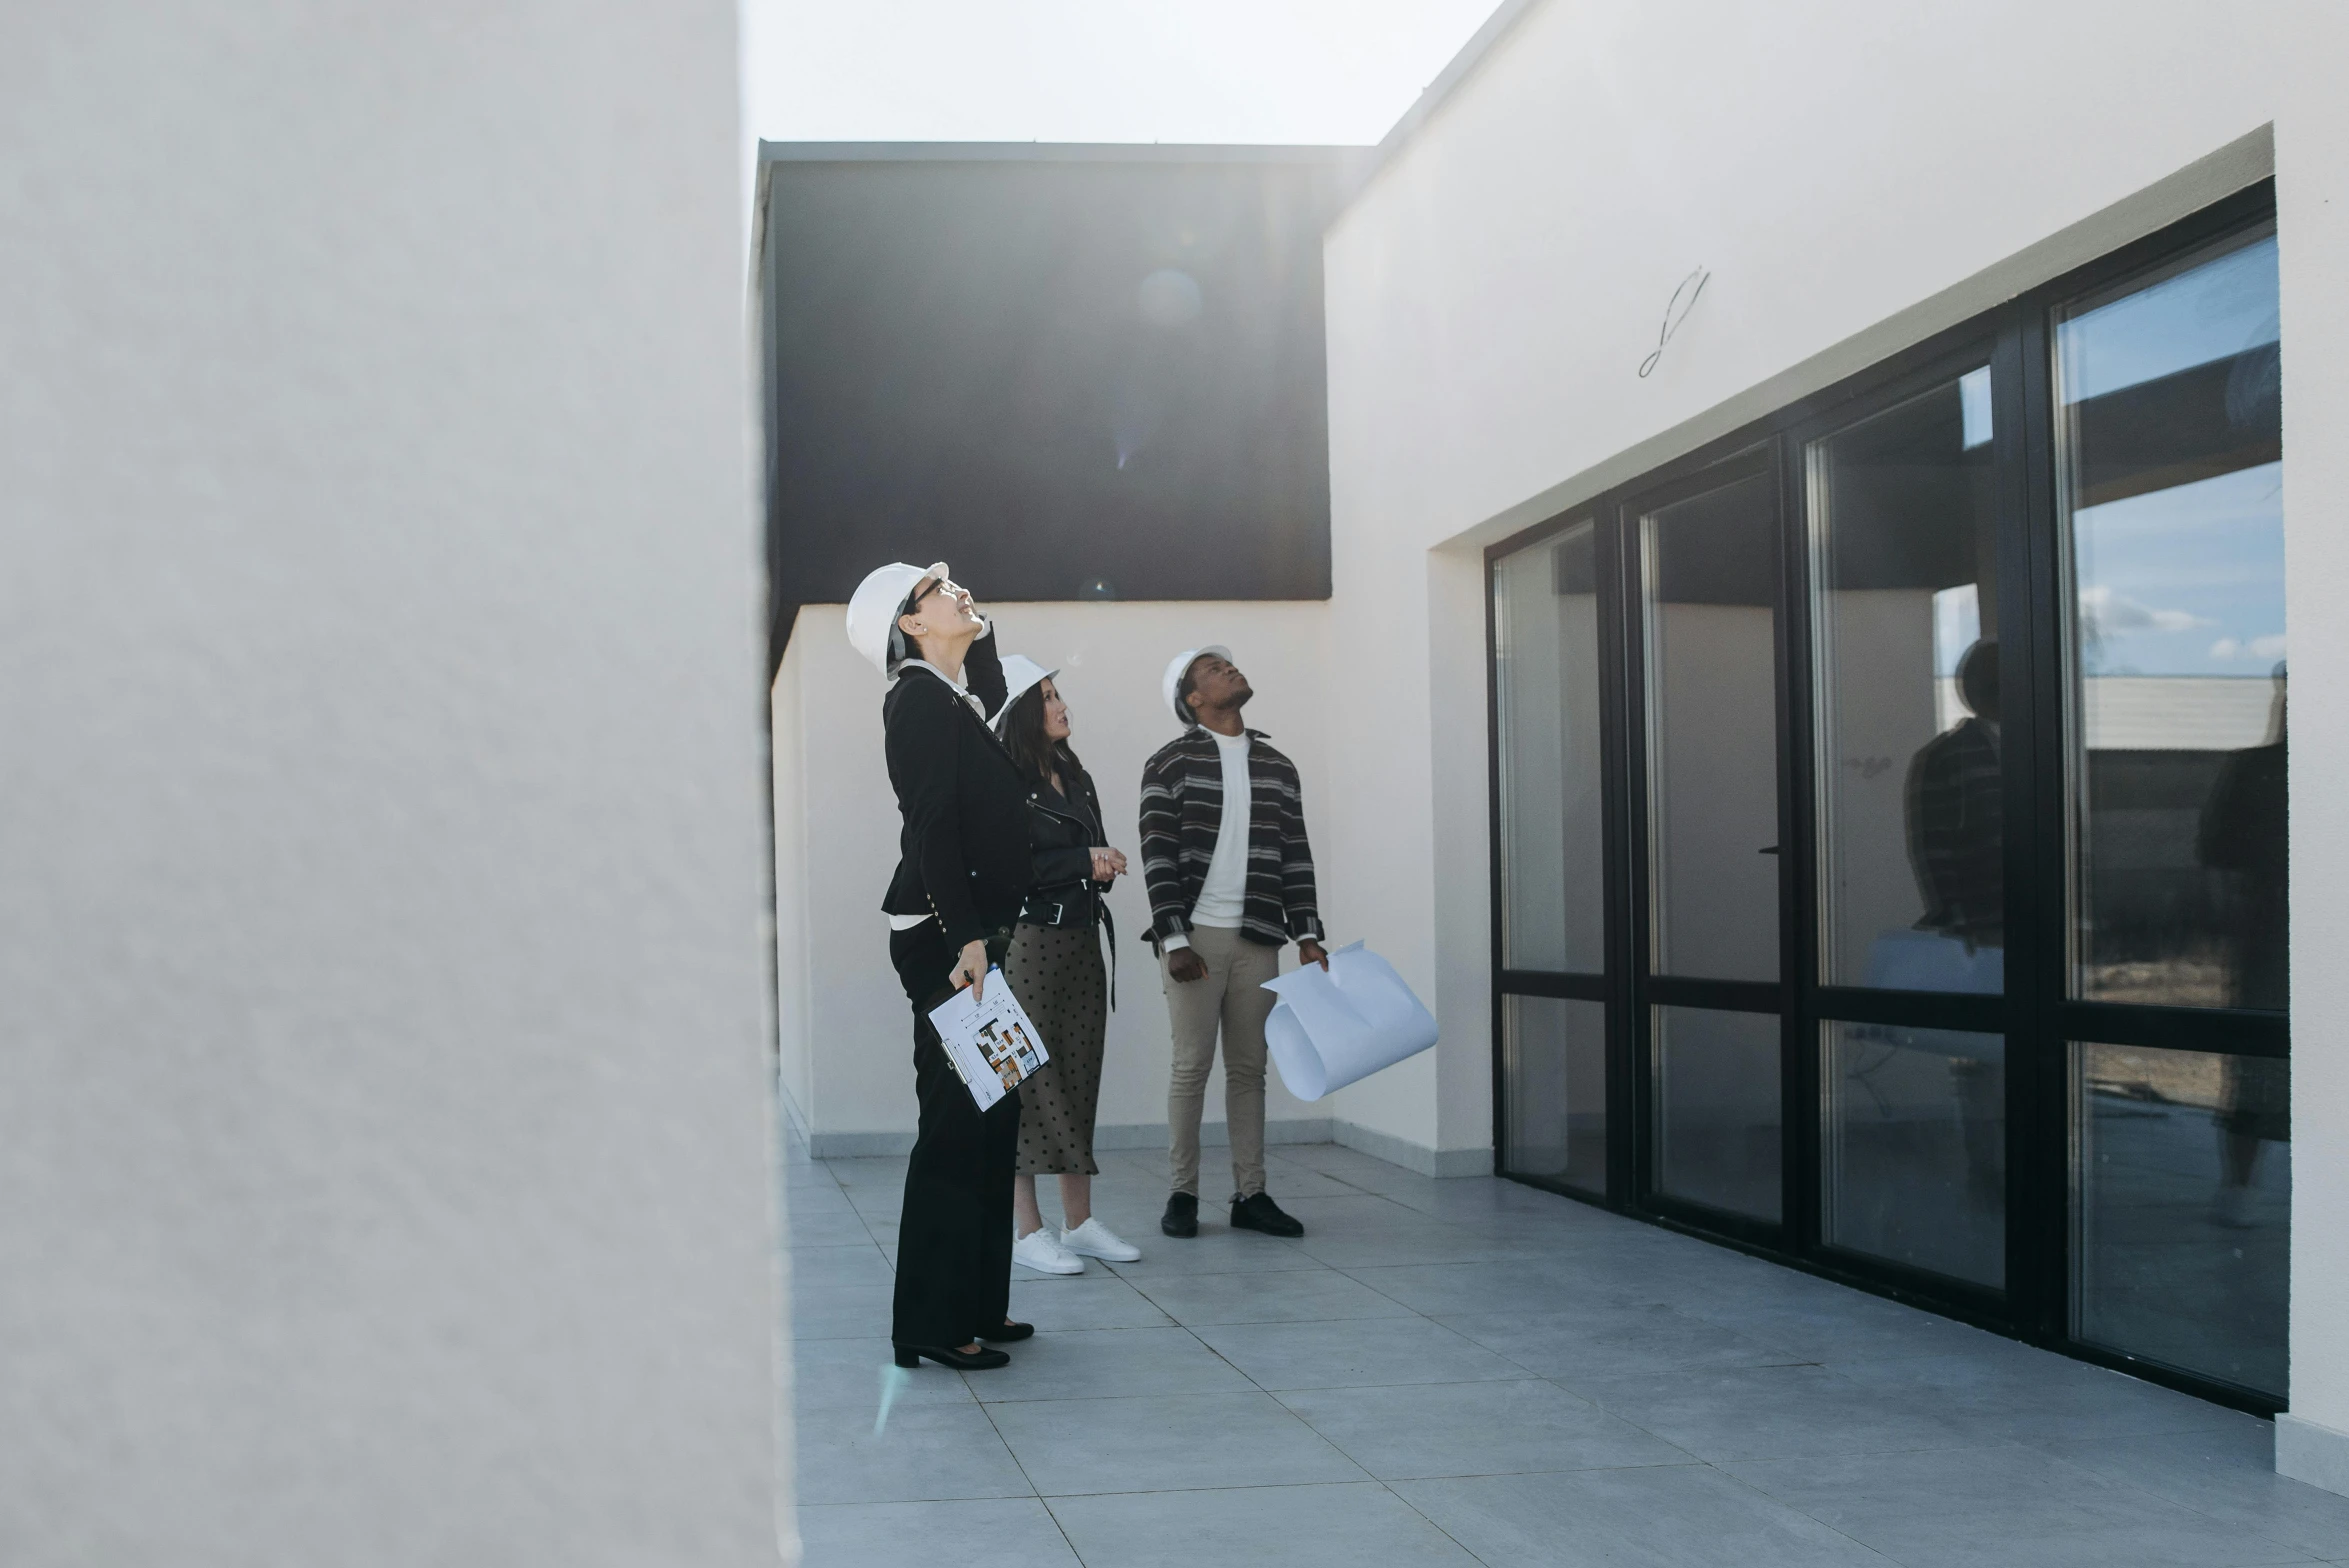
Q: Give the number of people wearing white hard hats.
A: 3